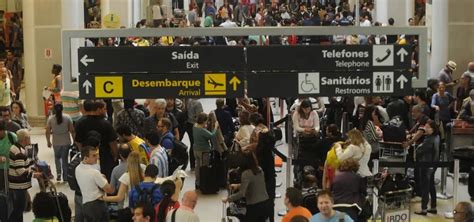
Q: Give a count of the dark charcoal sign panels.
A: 4